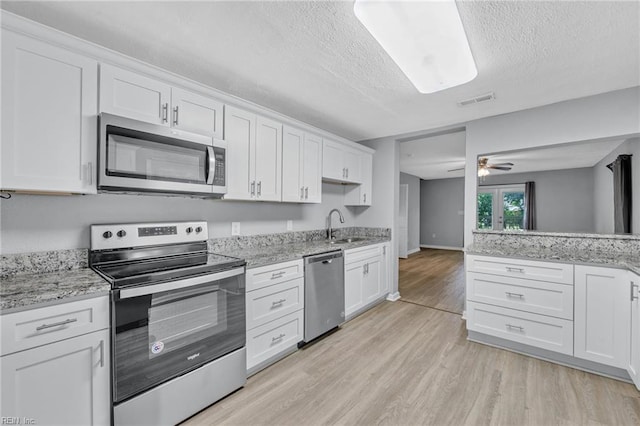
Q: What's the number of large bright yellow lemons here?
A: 0